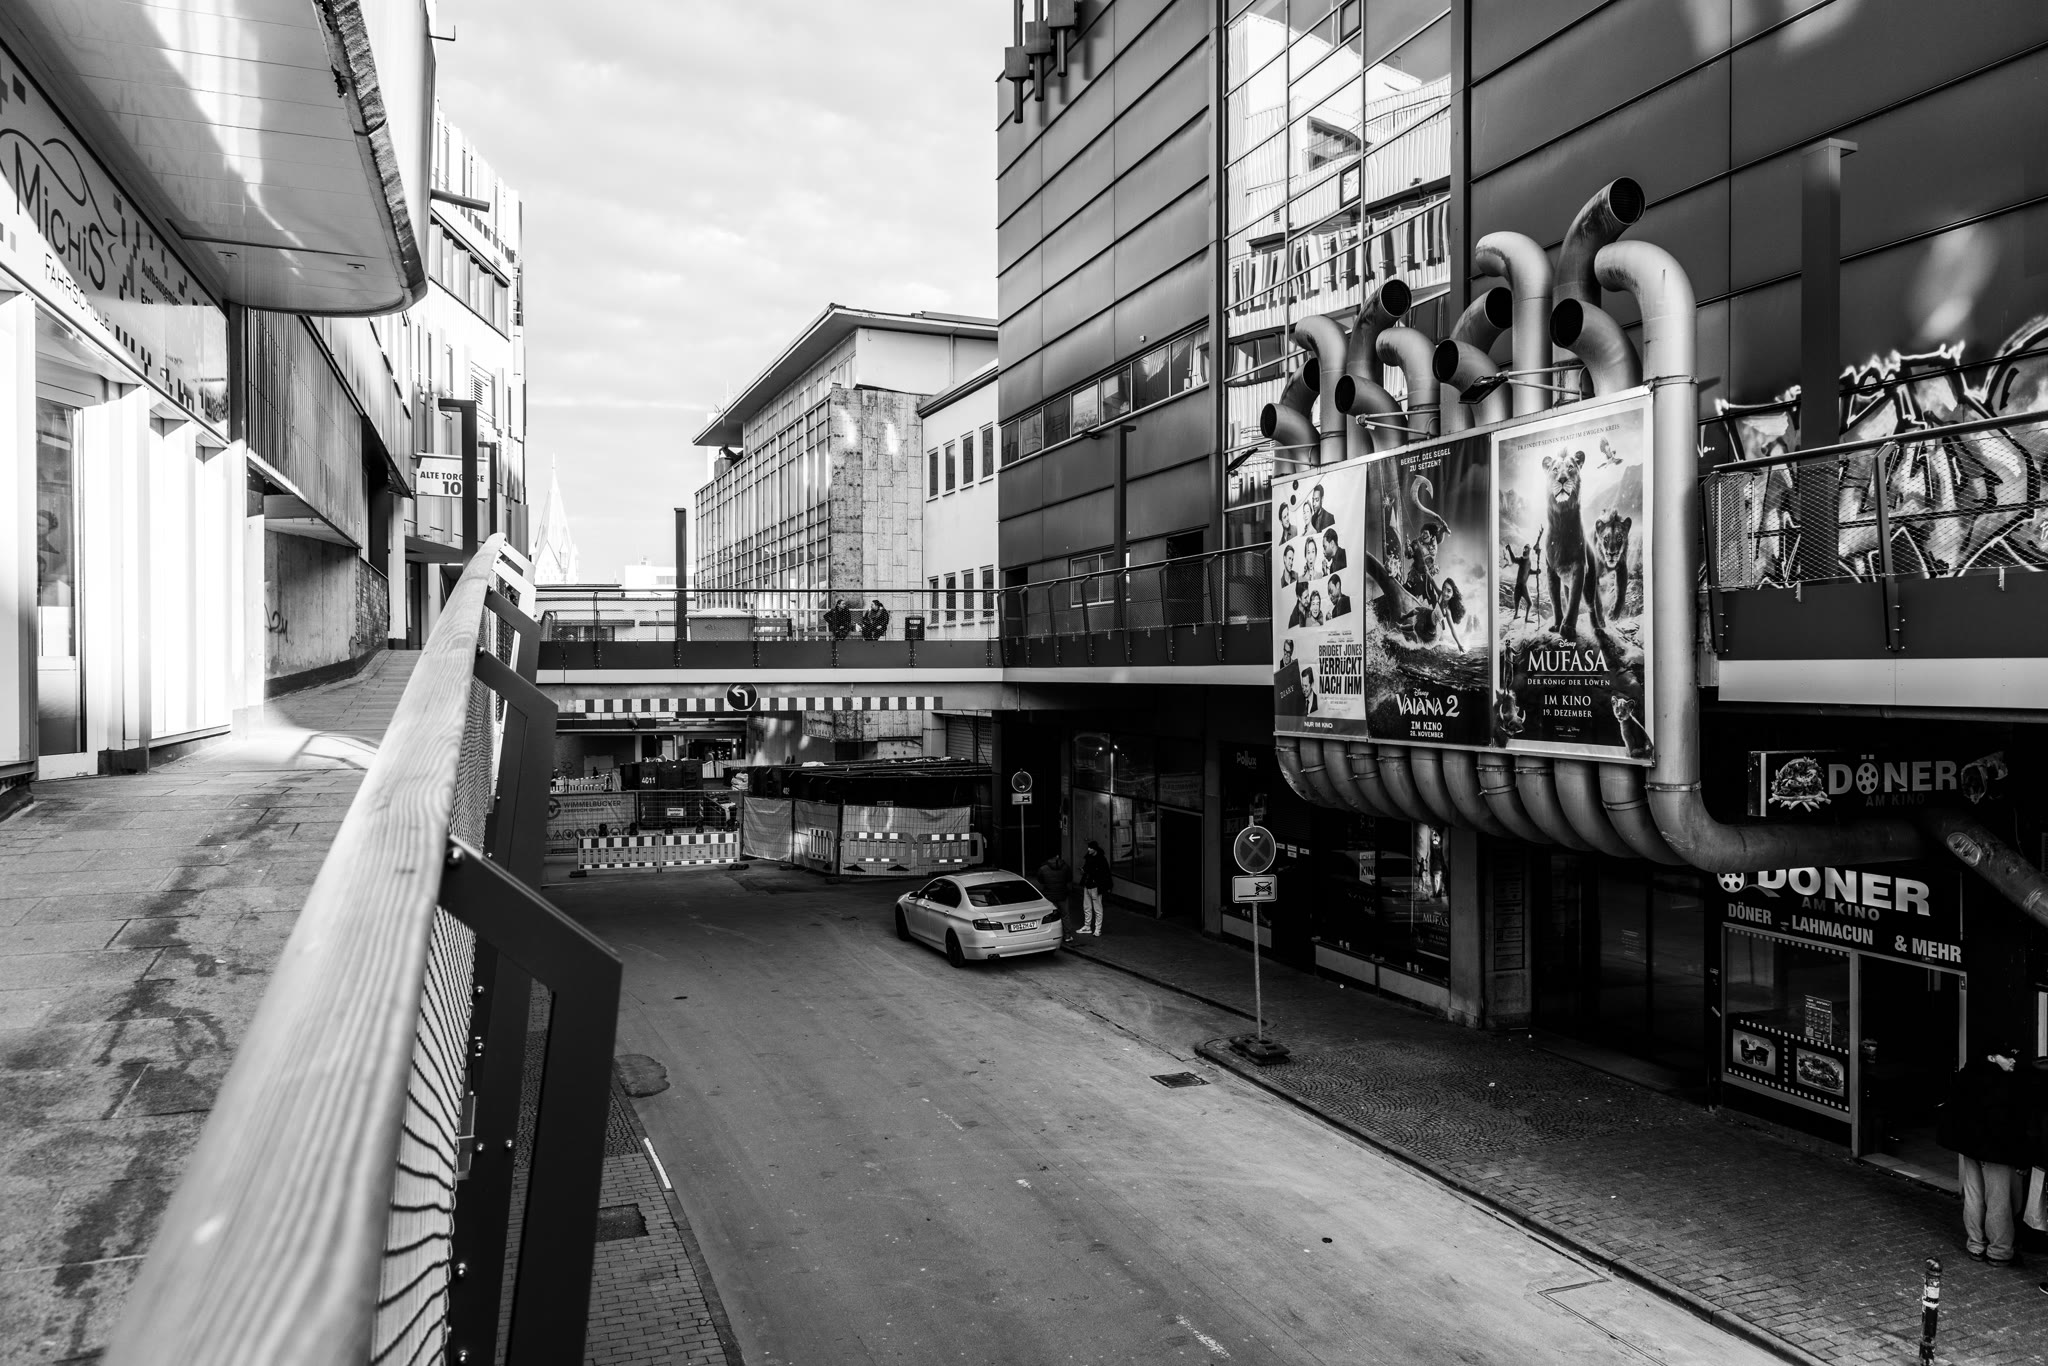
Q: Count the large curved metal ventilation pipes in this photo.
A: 12